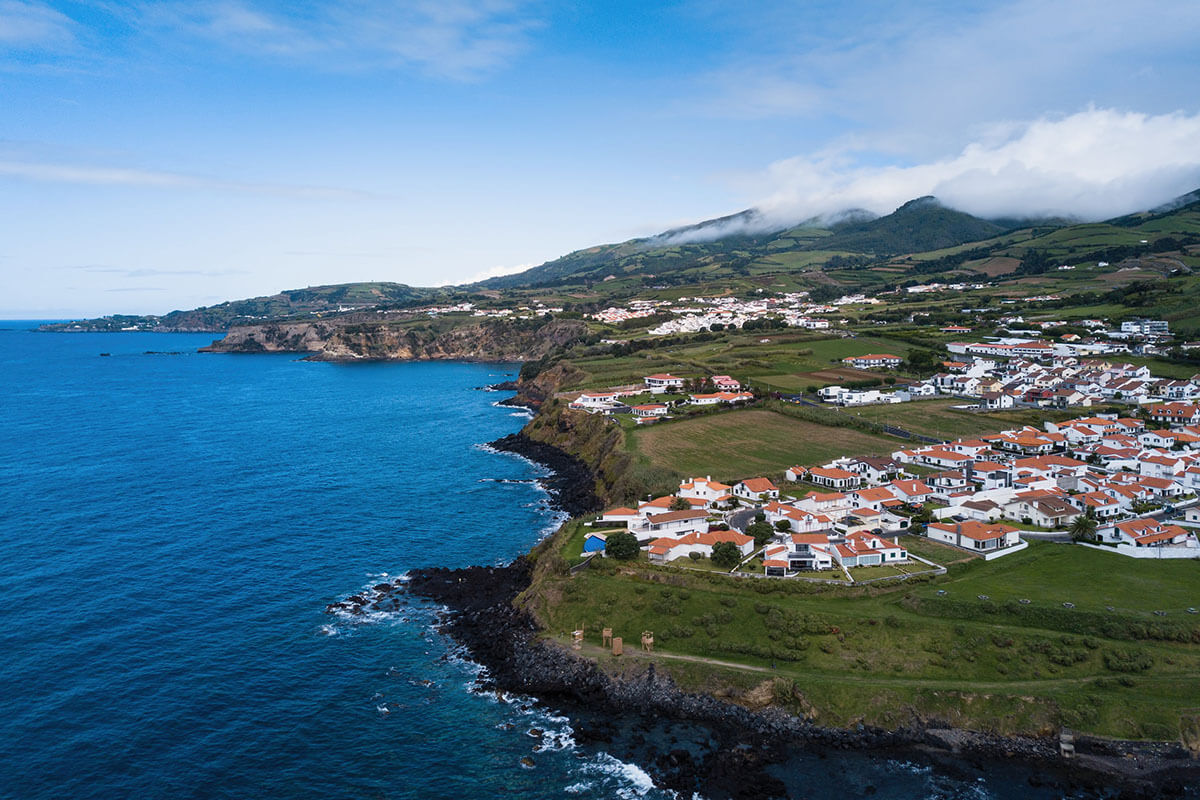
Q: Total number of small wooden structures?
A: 4